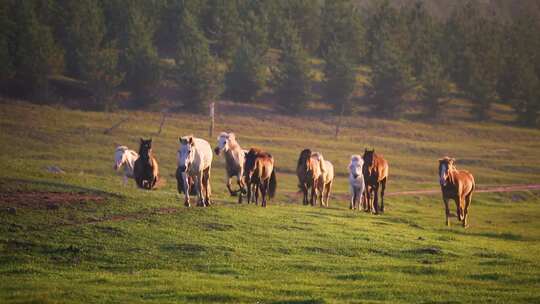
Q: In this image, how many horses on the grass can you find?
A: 10